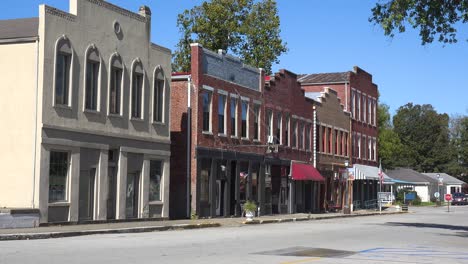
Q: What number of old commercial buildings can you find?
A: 5